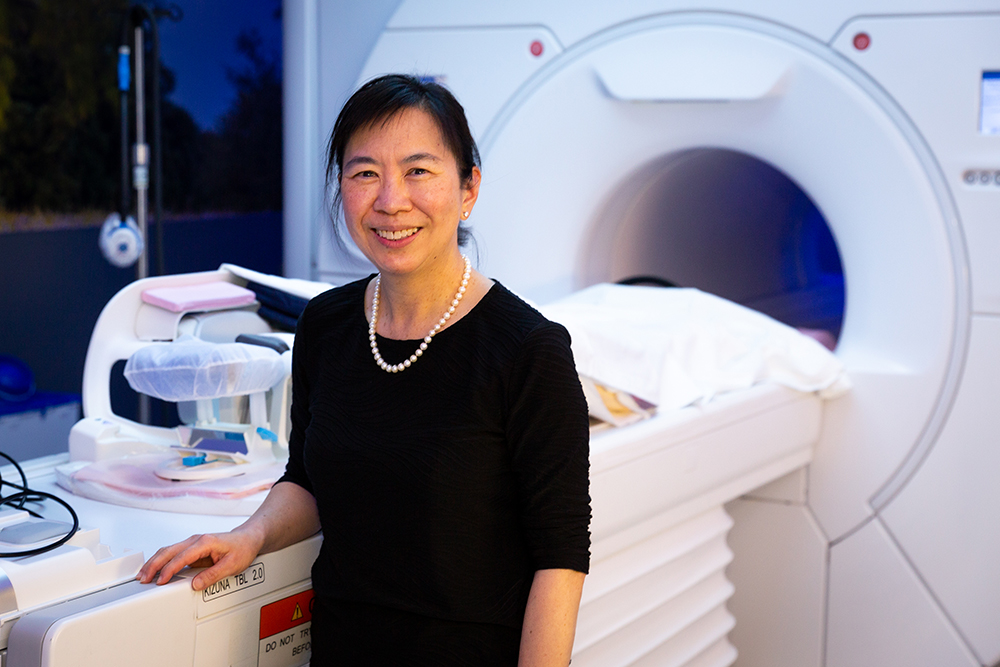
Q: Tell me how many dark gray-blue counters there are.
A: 1